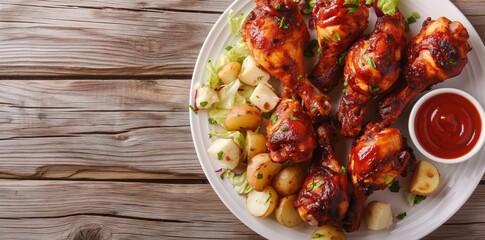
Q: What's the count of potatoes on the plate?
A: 14